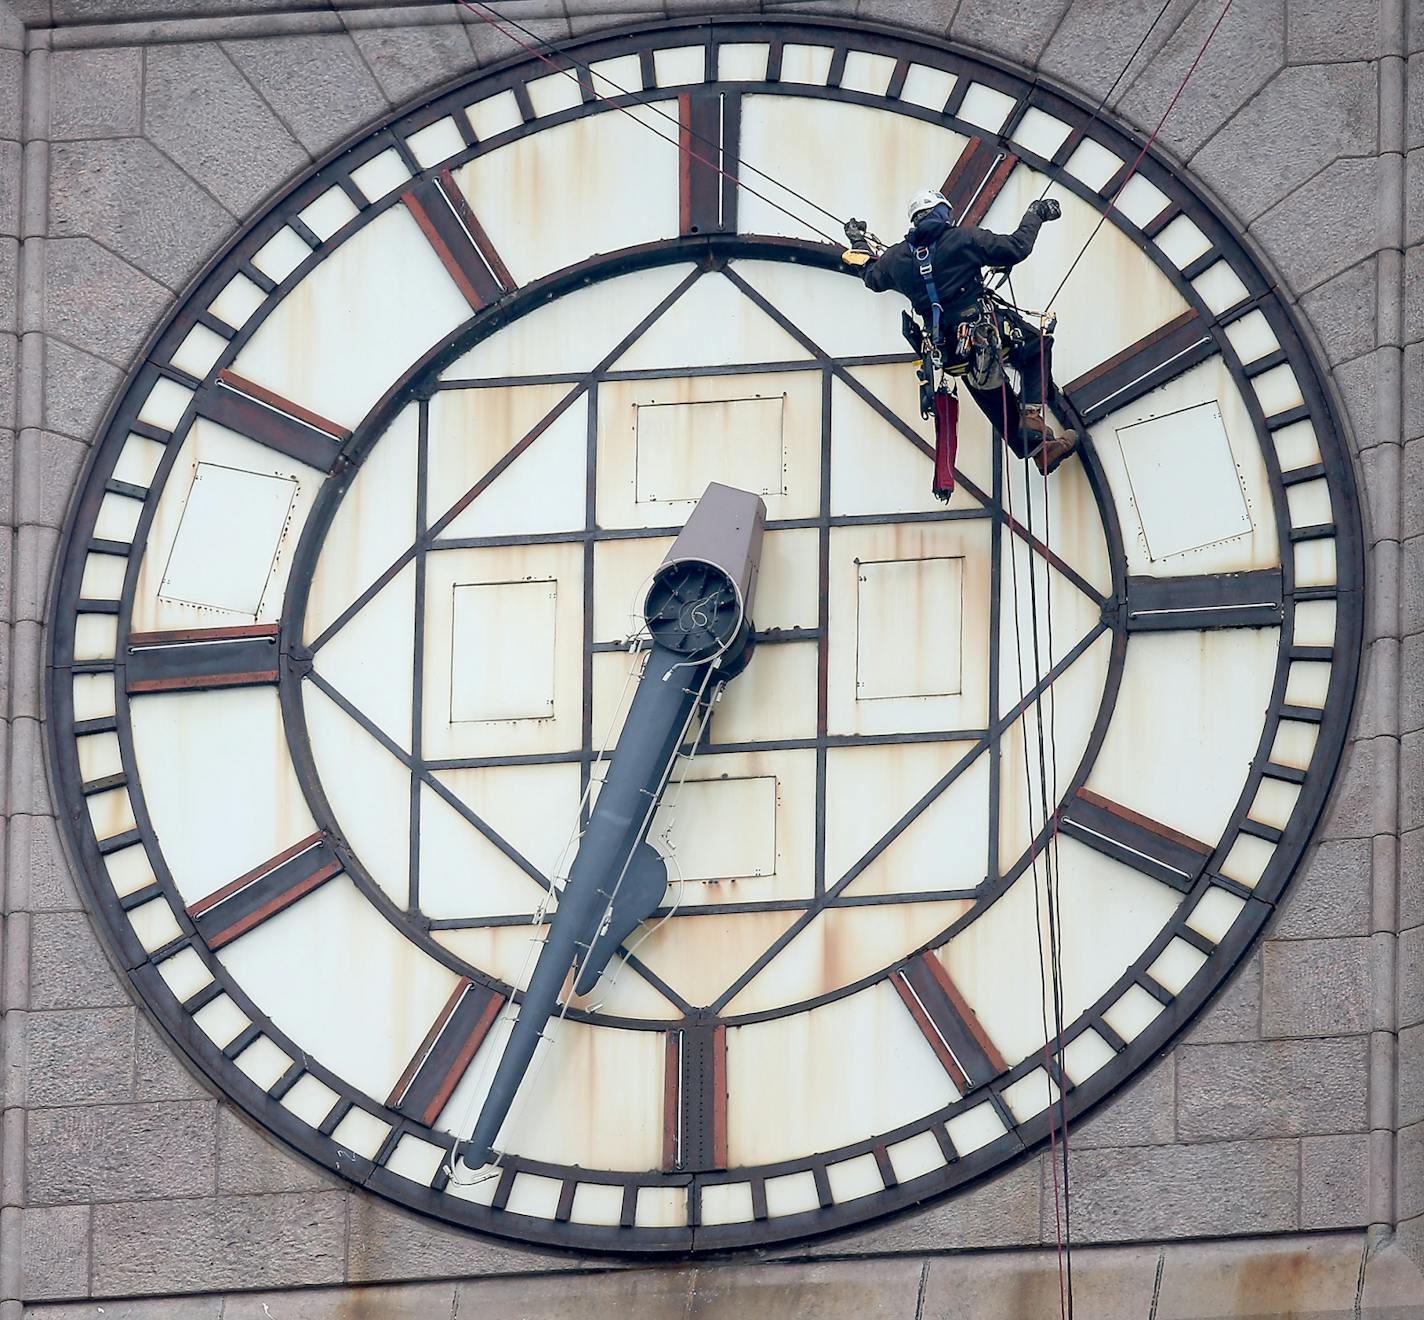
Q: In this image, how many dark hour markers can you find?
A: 12